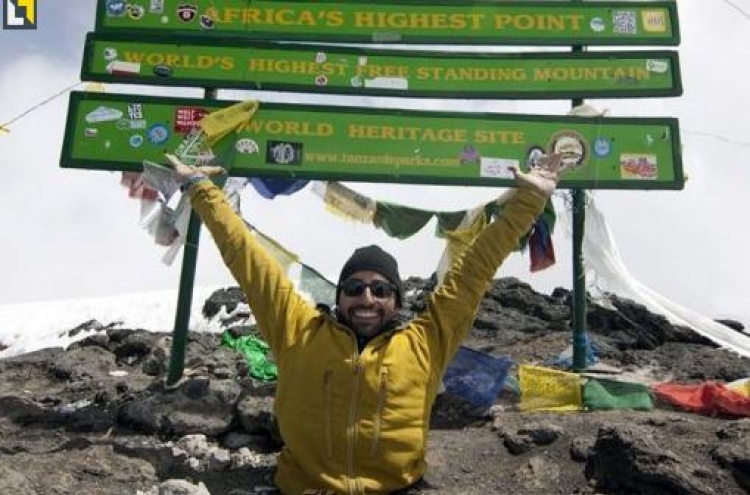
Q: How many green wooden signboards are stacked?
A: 3